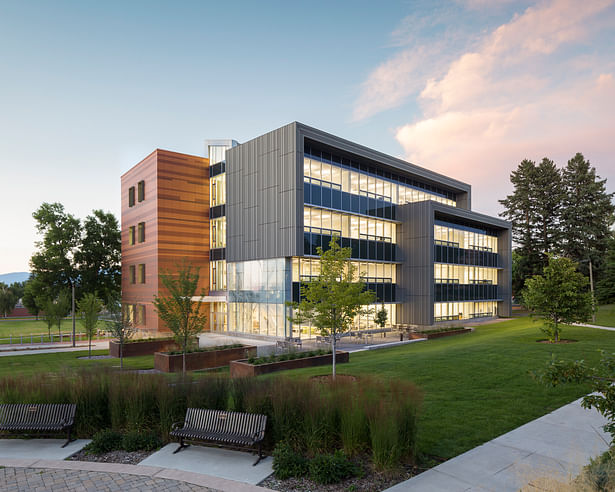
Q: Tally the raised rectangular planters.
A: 4